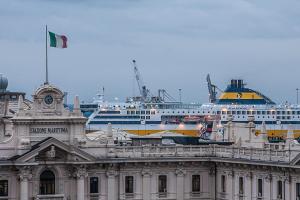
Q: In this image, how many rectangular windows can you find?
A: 10